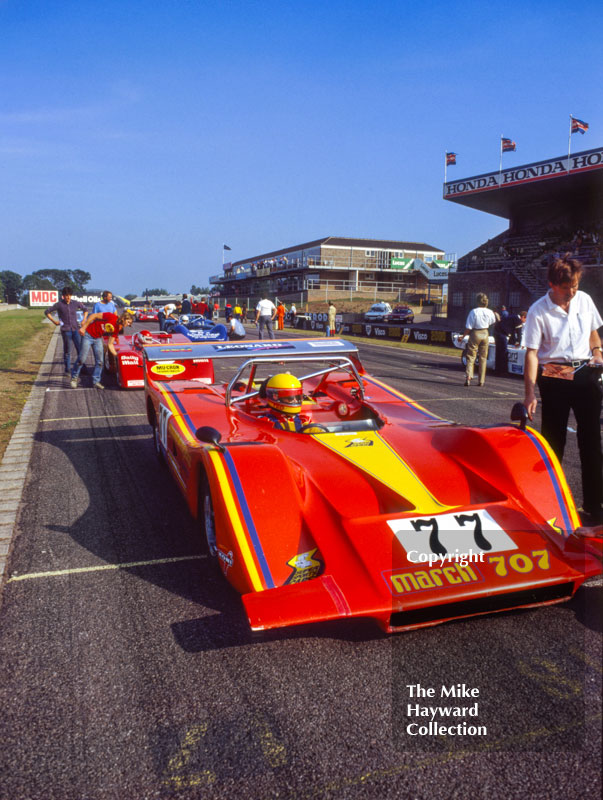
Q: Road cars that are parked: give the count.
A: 2